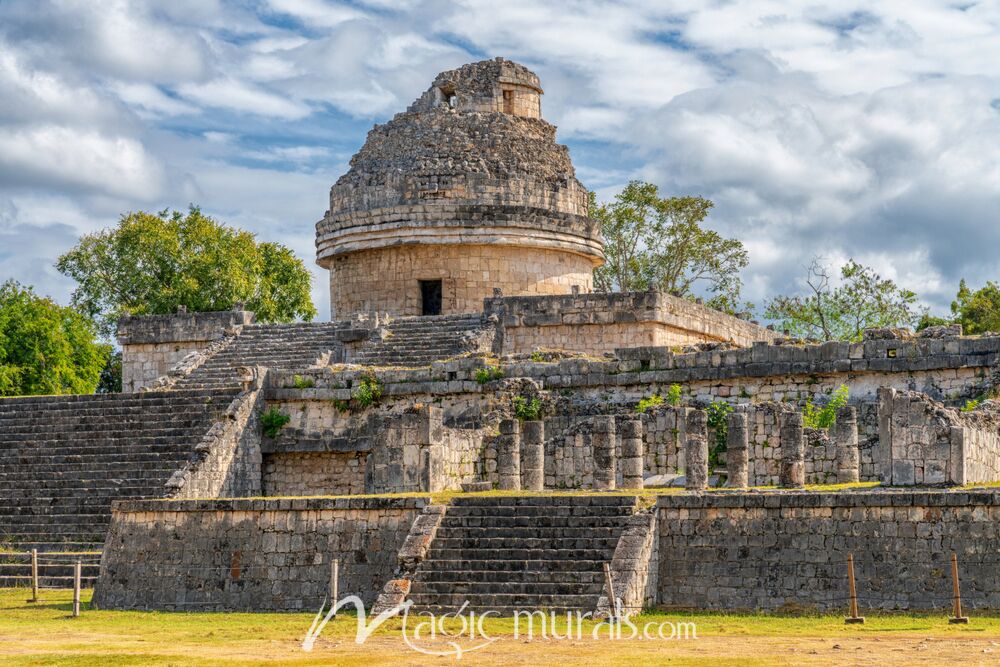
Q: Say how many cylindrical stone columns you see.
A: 8